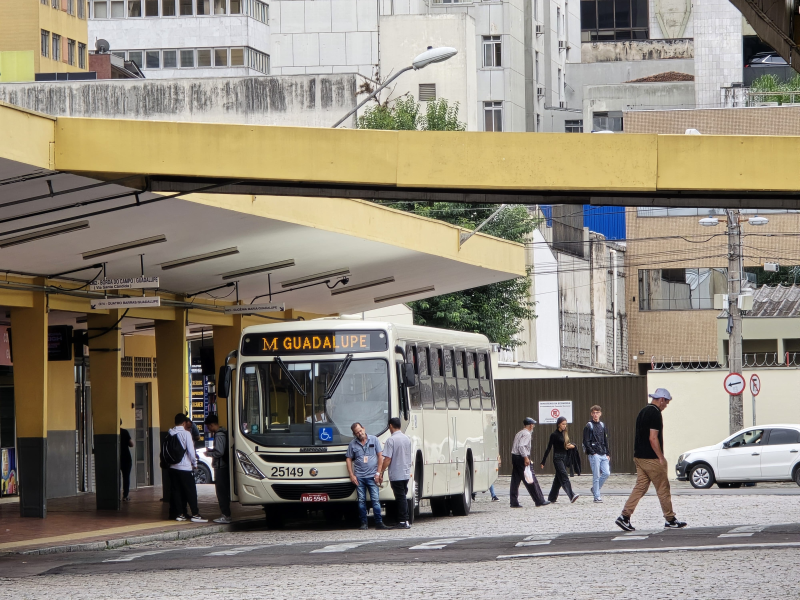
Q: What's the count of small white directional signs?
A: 3